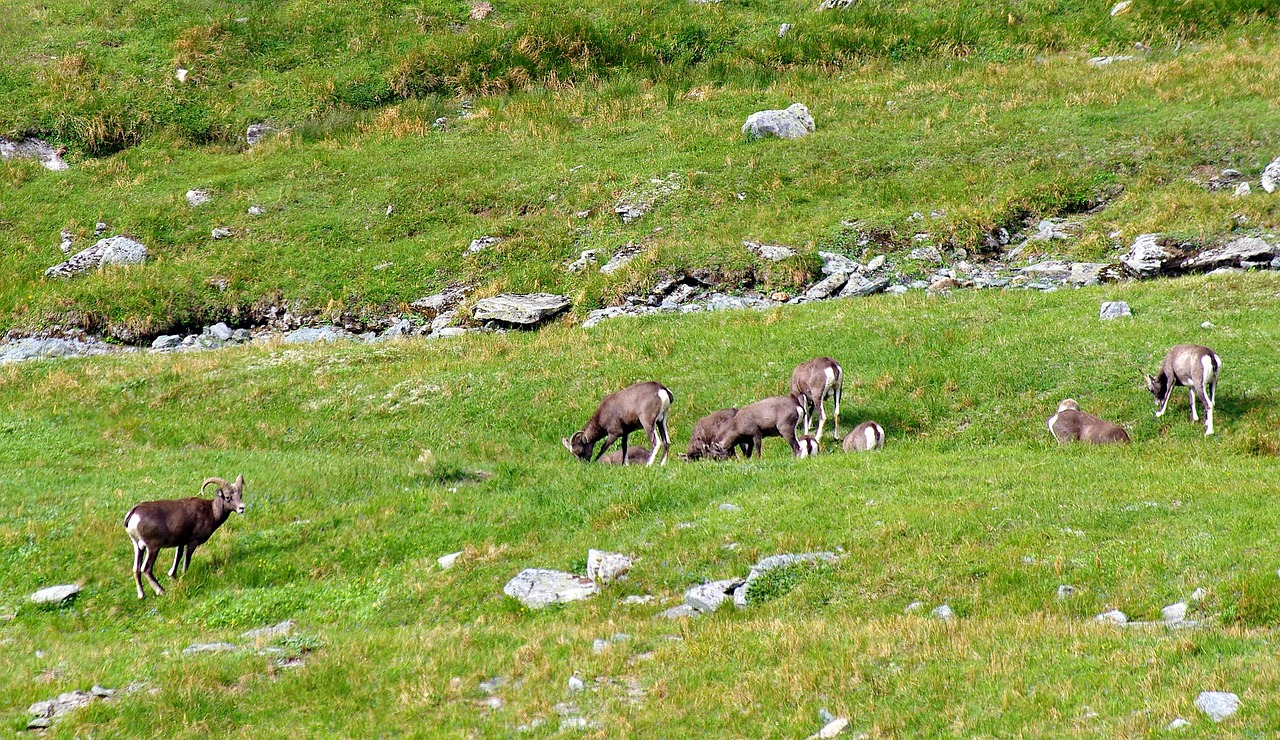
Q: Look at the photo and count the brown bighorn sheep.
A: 10